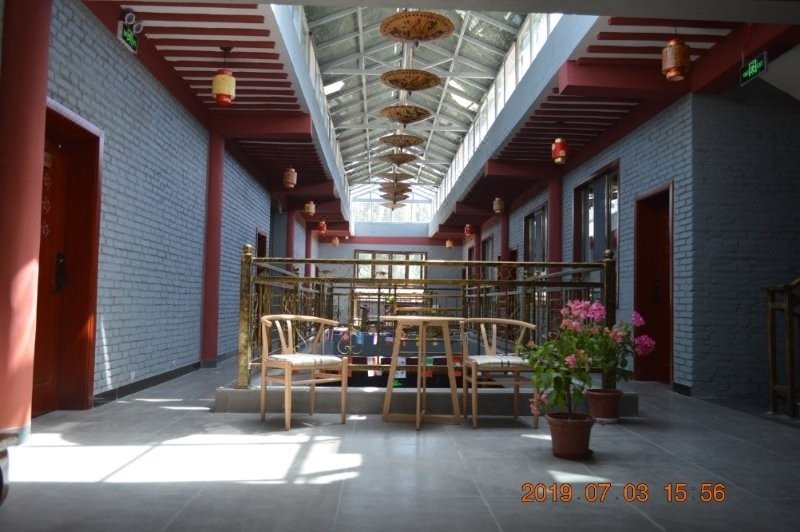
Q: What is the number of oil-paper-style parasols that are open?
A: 10